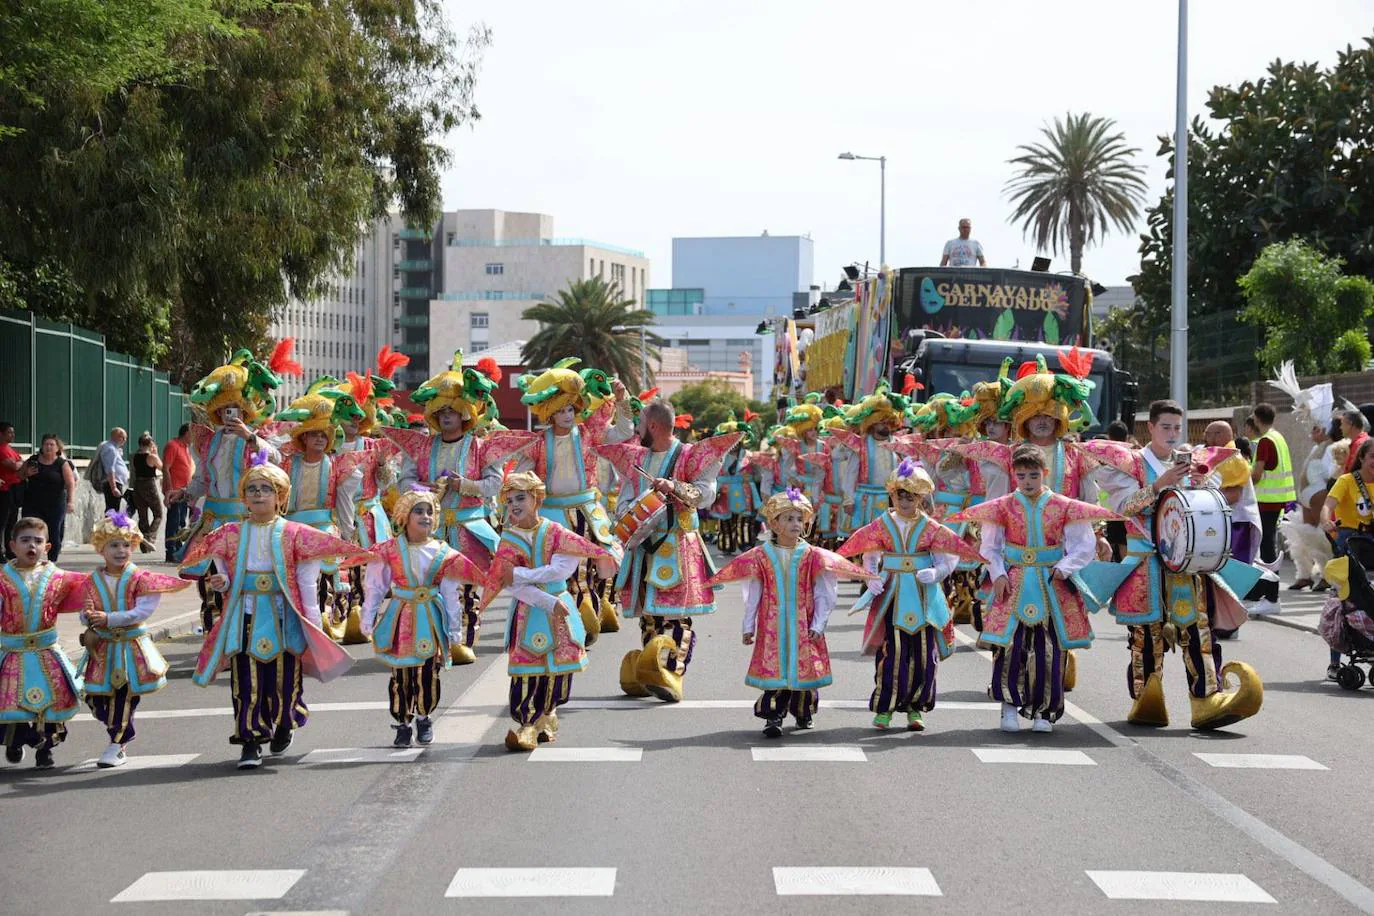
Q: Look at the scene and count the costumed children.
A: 8